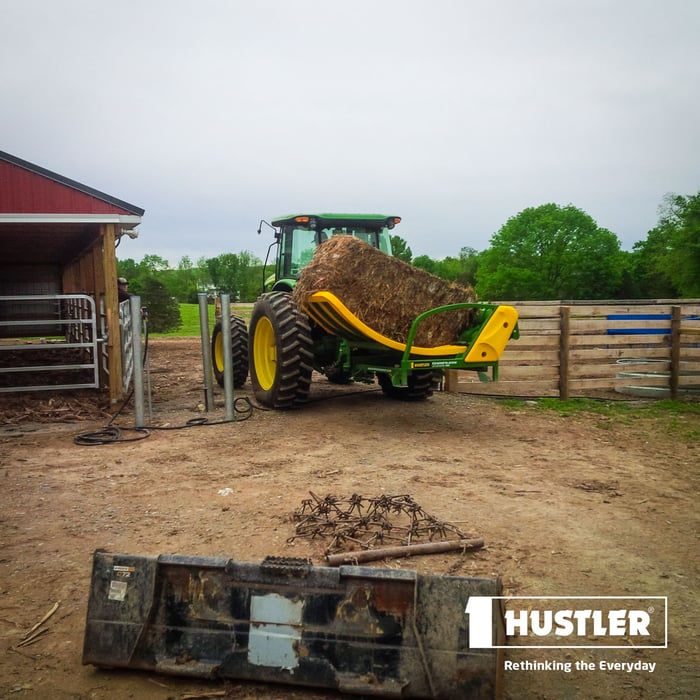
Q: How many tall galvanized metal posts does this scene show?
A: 3